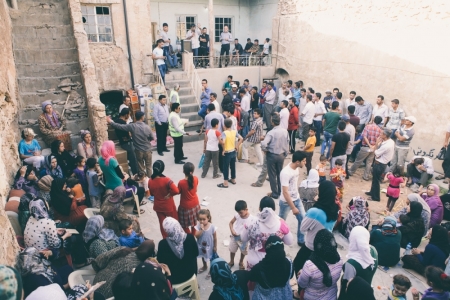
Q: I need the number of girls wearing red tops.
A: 2